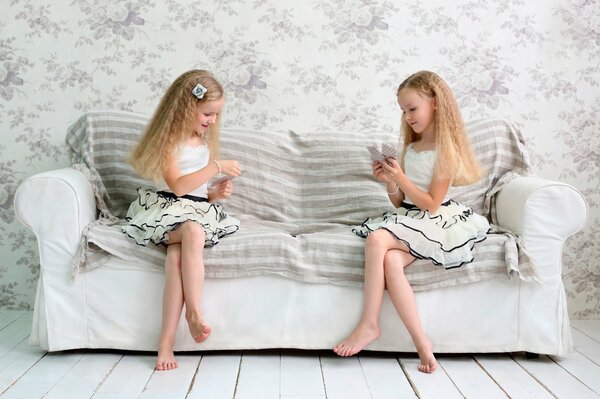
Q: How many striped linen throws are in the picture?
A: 1